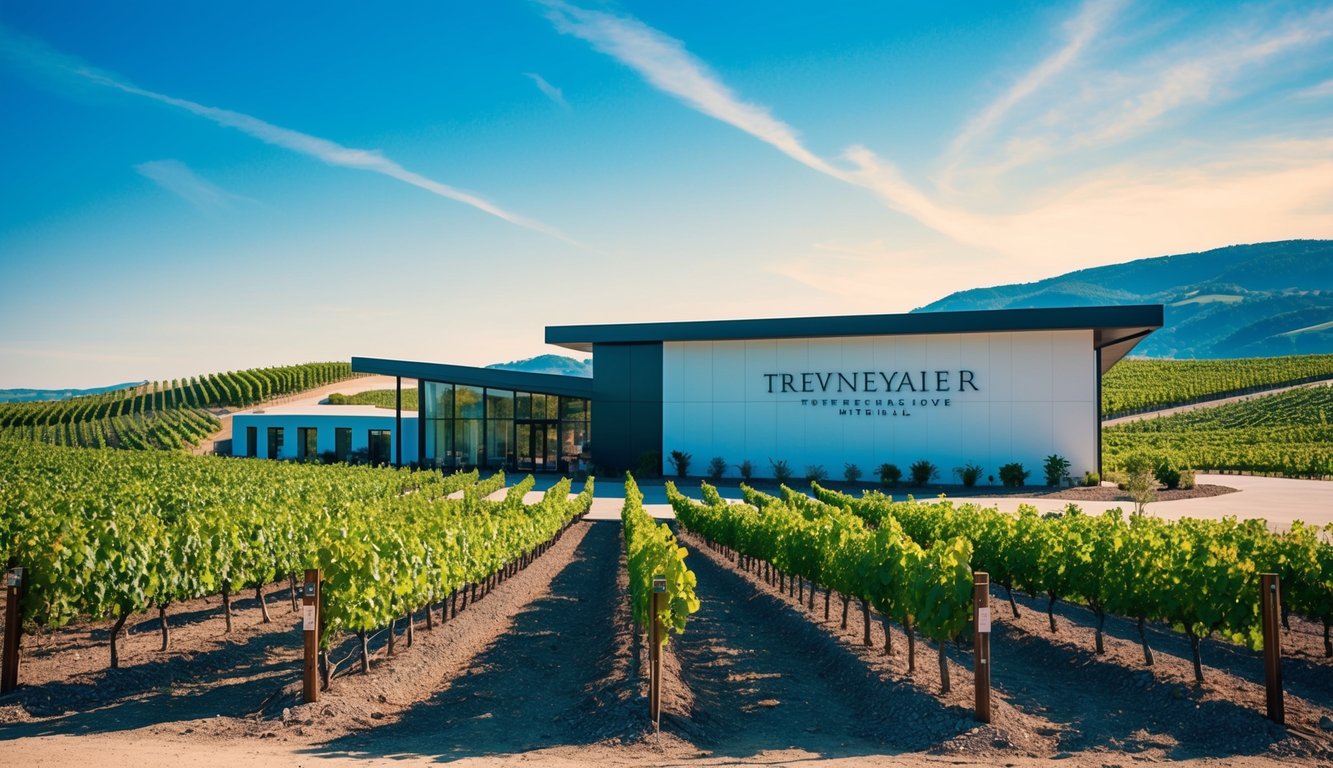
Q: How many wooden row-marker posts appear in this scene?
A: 5